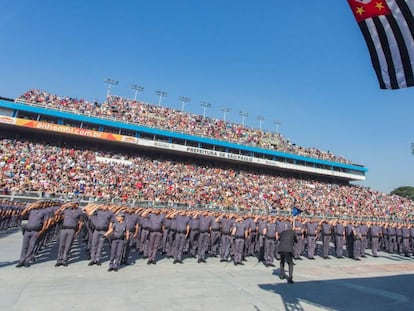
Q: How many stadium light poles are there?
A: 9